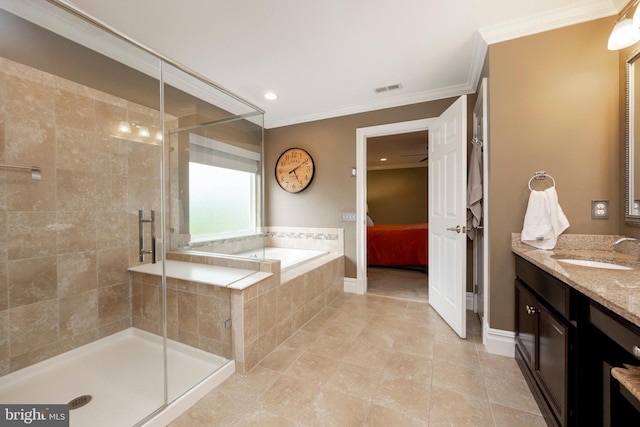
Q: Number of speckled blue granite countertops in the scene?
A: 0